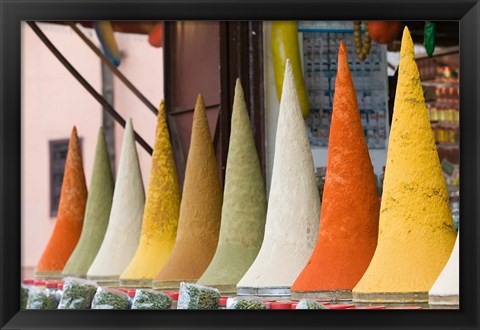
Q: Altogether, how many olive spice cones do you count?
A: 2